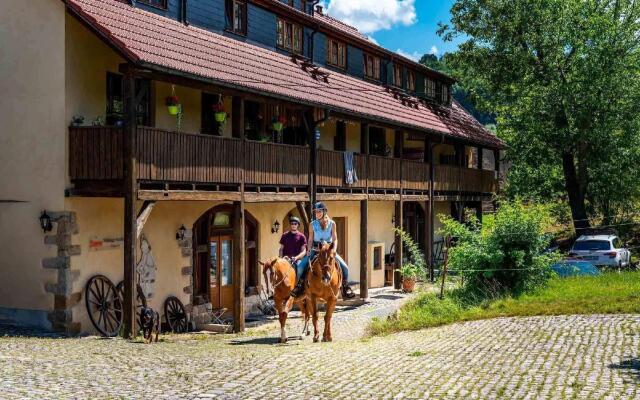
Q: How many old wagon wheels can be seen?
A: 3